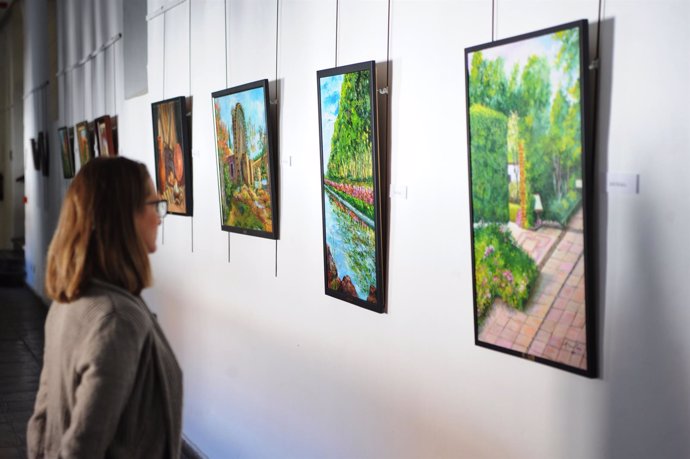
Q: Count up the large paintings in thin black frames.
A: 4